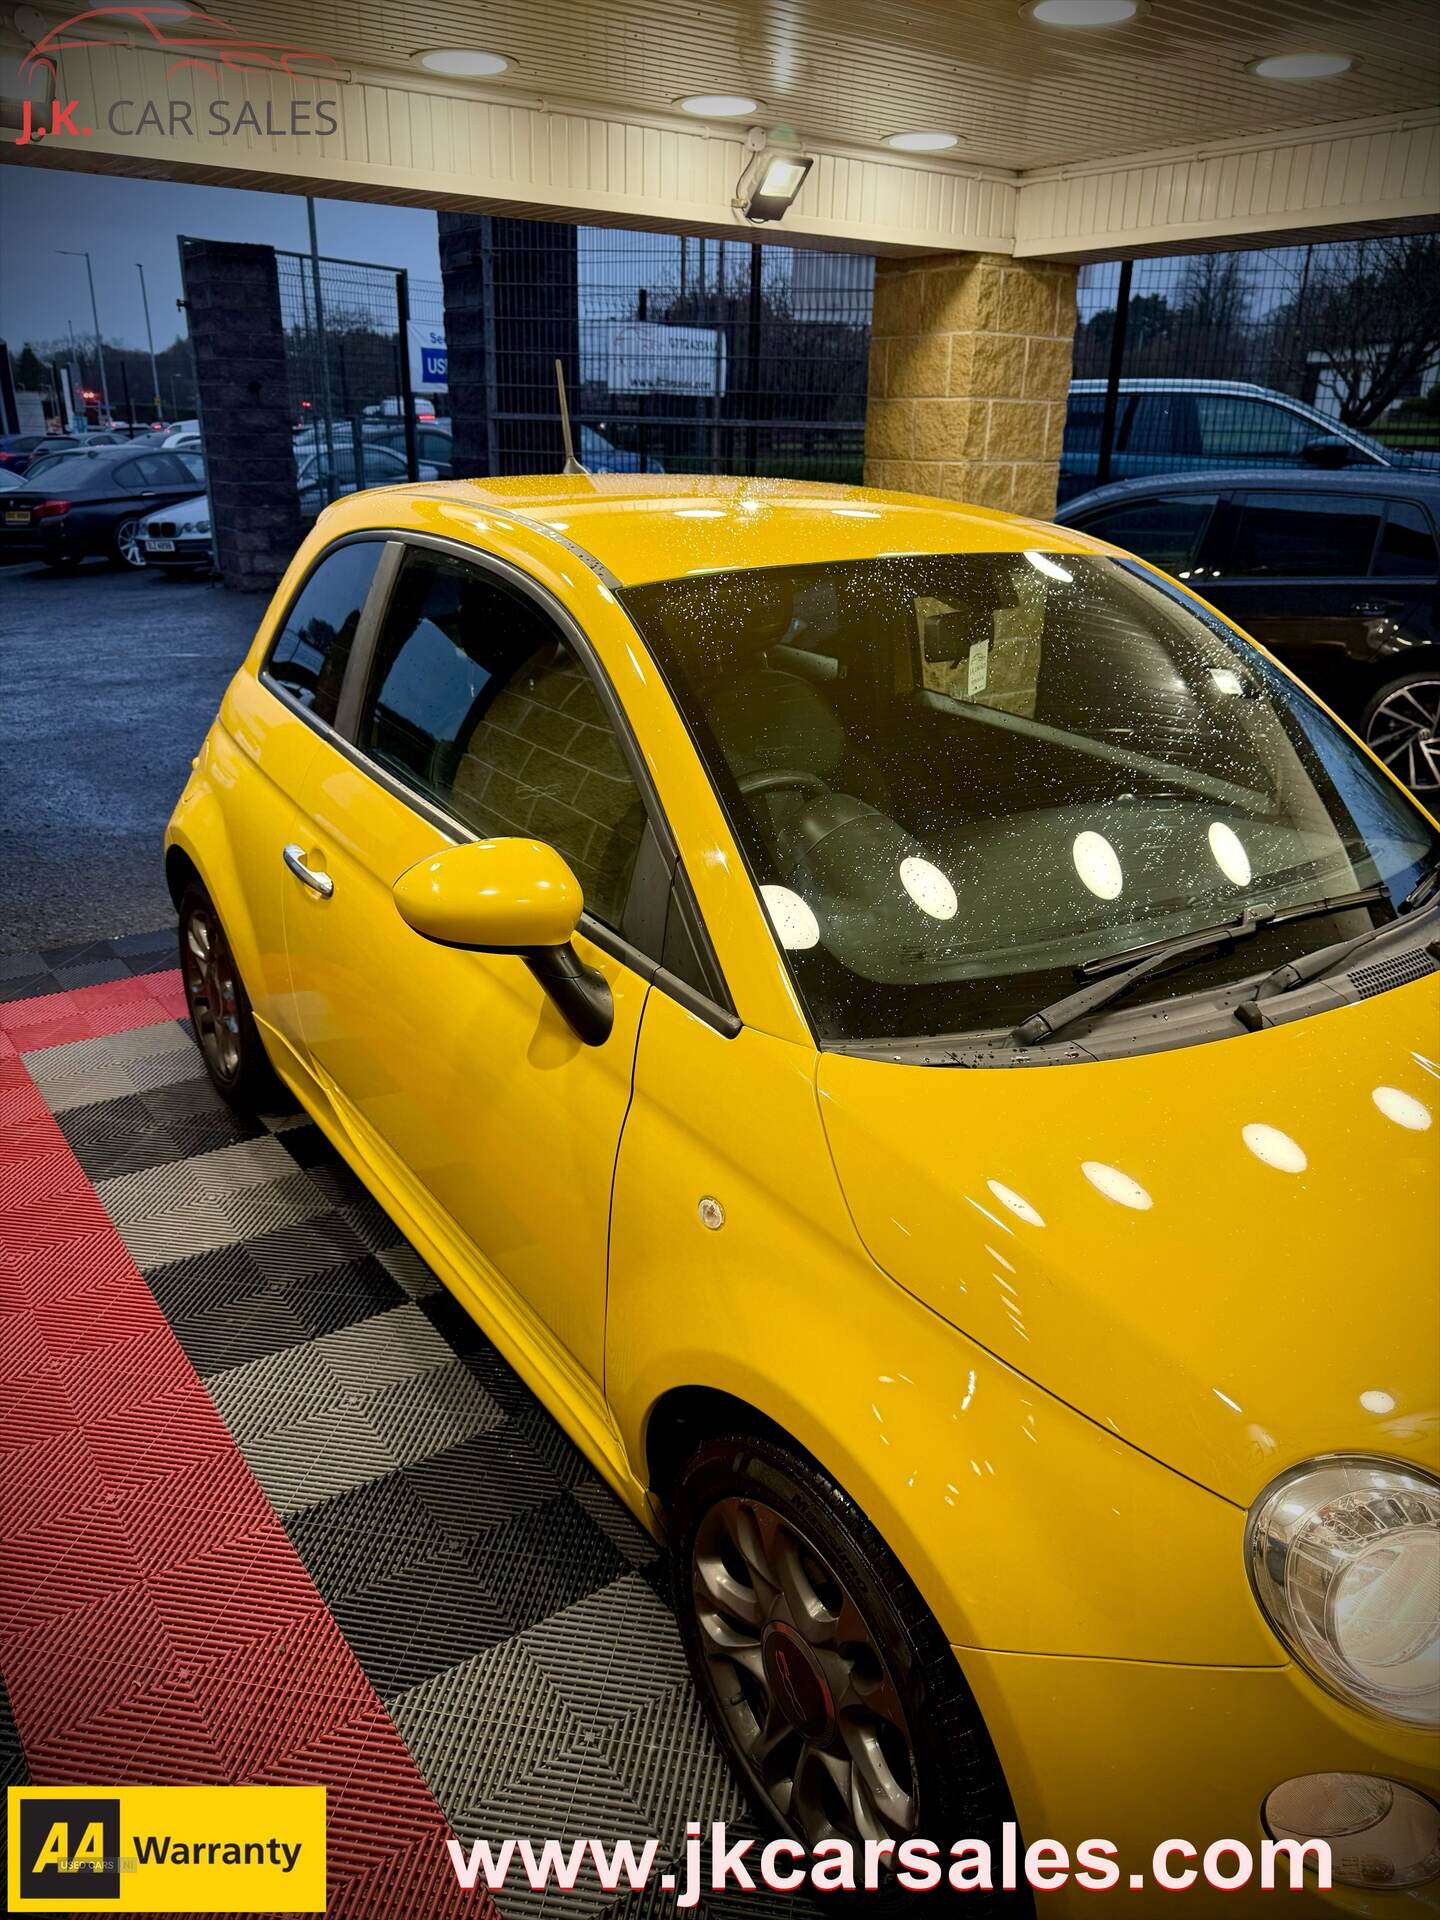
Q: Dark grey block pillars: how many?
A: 2